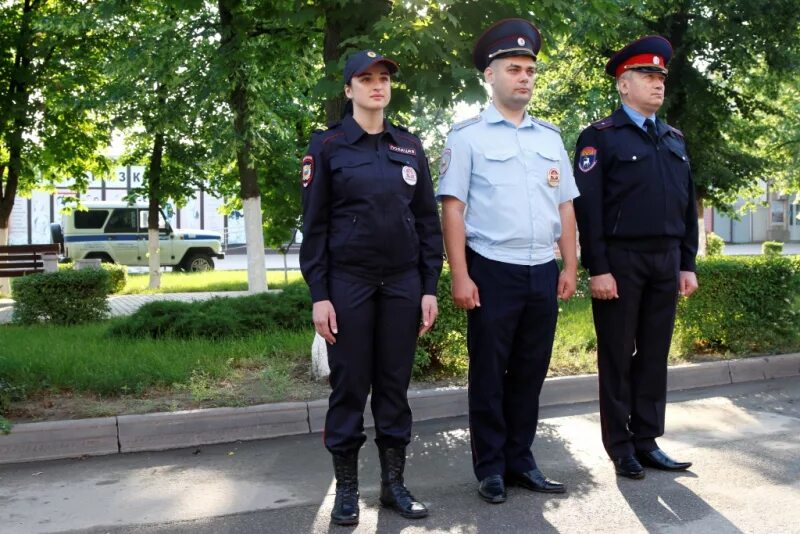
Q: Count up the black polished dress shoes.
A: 4